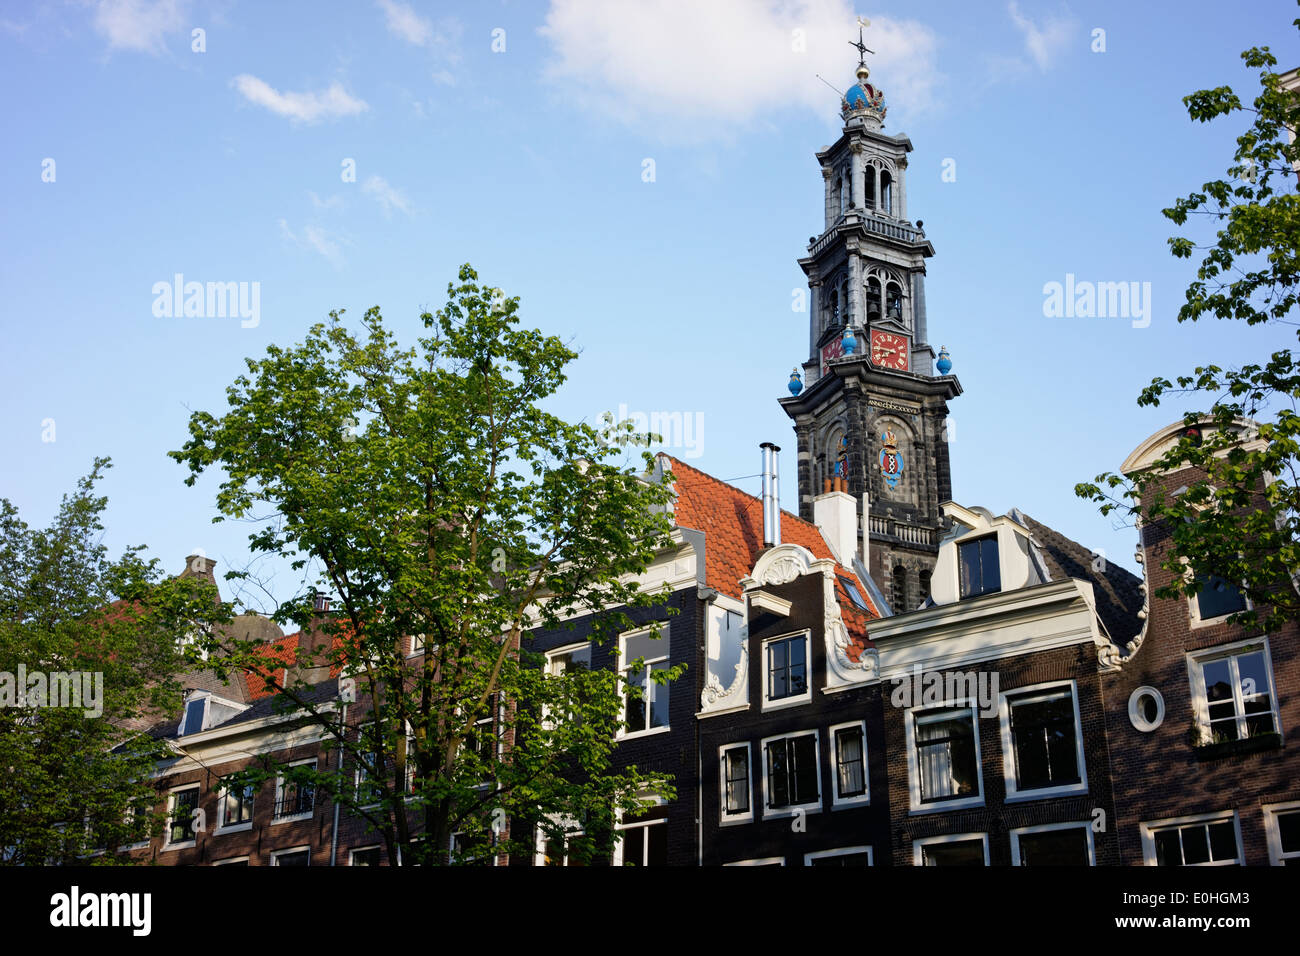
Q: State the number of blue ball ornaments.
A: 3